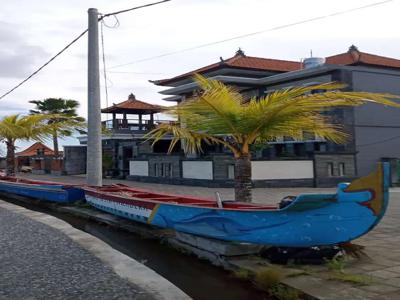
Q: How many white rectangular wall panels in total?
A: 3